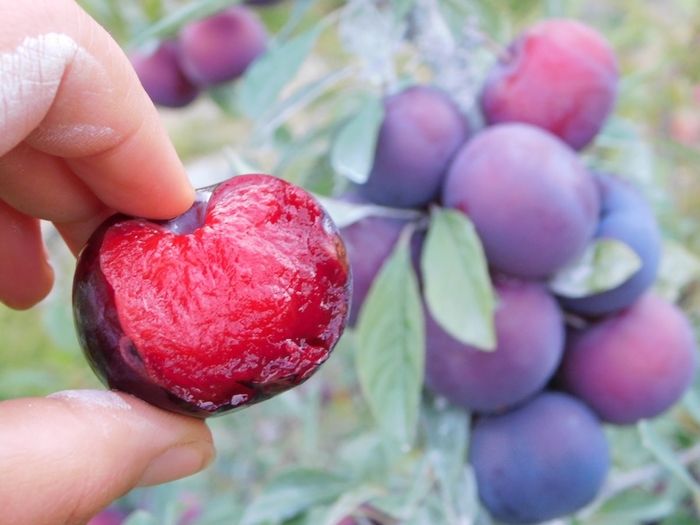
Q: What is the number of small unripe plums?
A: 0